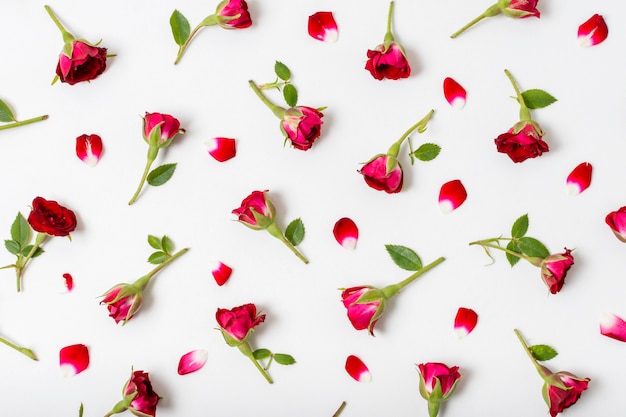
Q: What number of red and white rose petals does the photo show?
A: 15